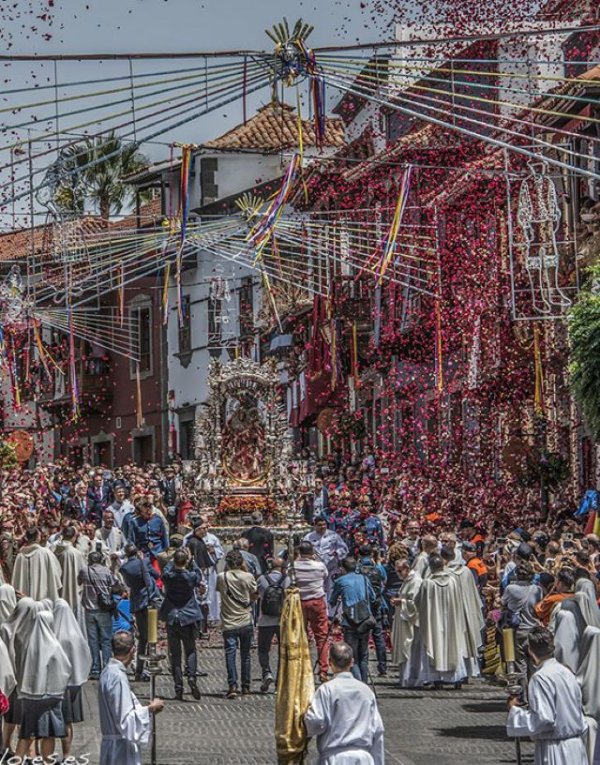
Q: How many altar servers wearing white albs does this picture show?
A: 3